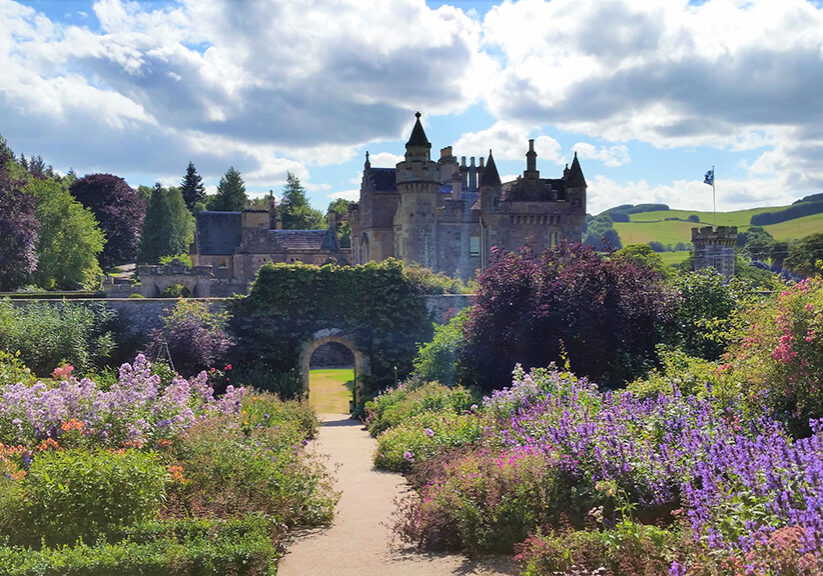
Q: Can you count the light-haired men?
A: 0